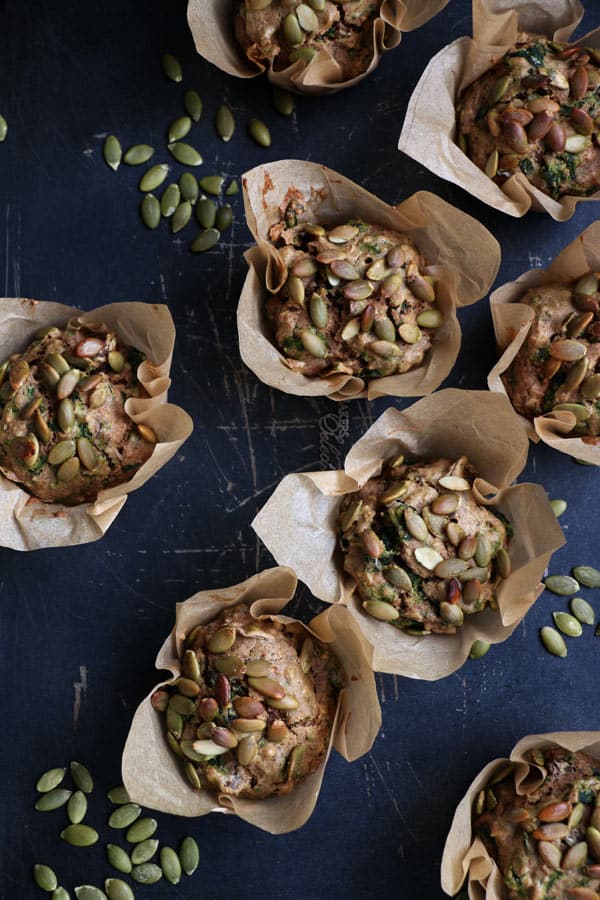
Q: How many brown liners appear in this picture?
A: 8